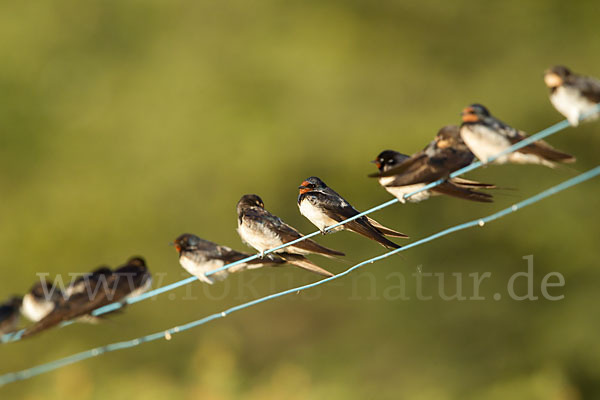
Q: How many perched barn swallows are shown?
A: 11